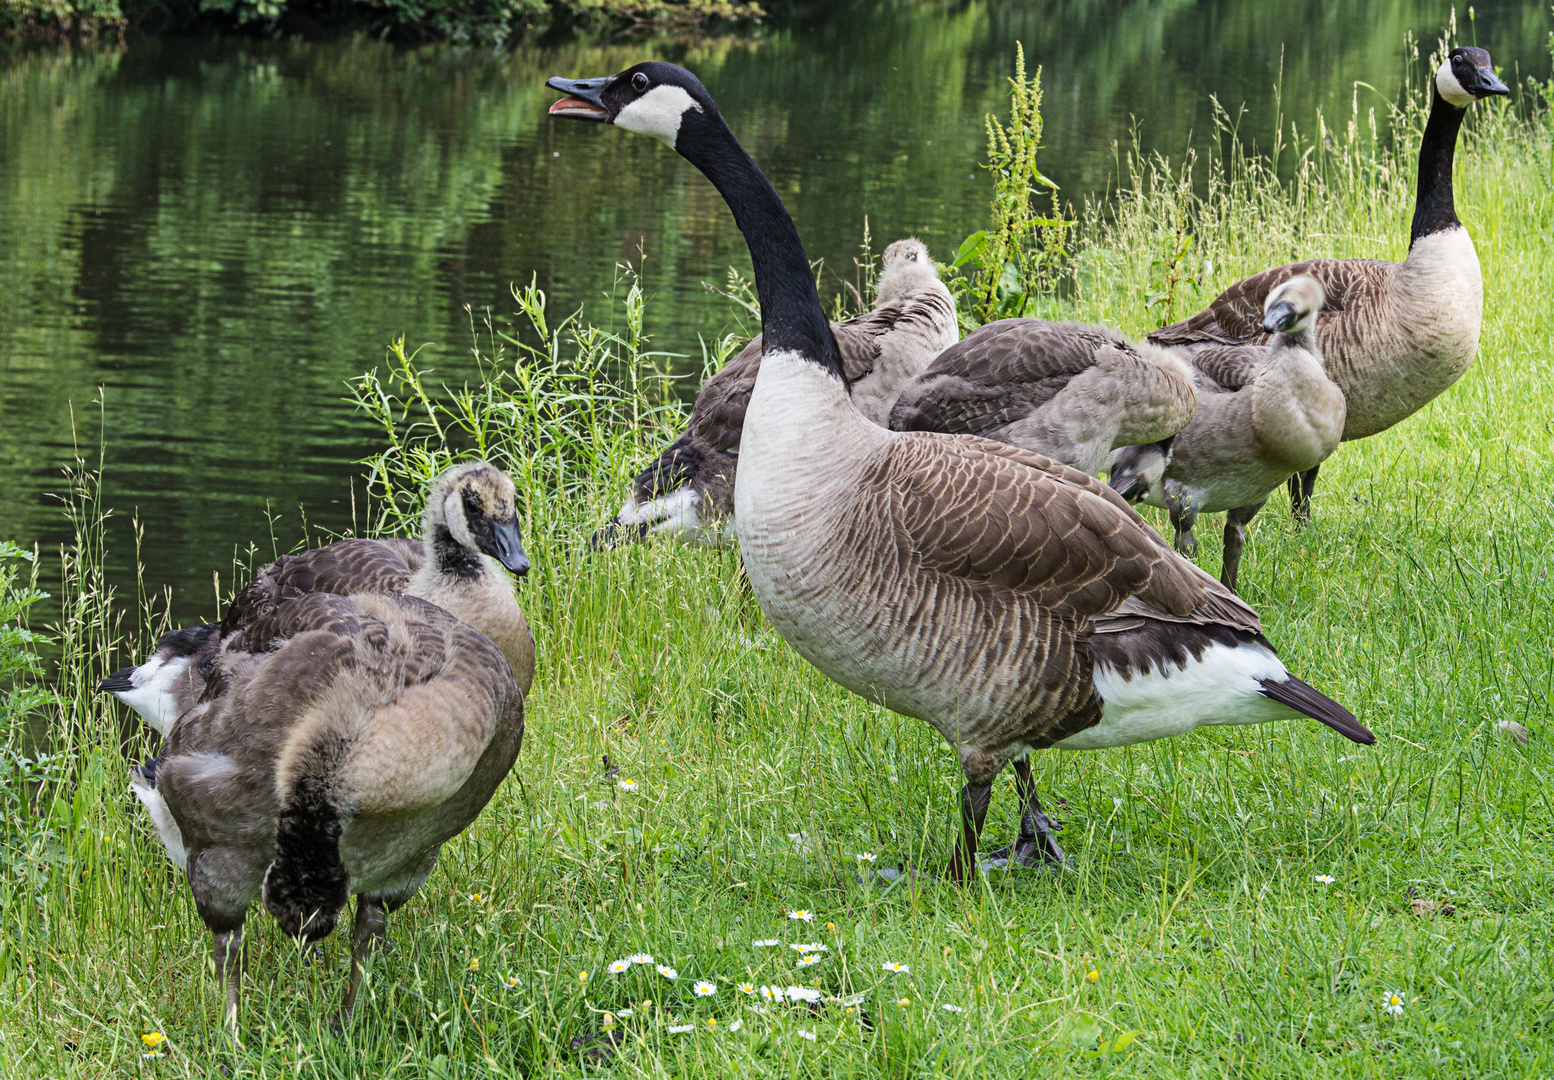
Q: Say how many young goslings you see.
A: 5